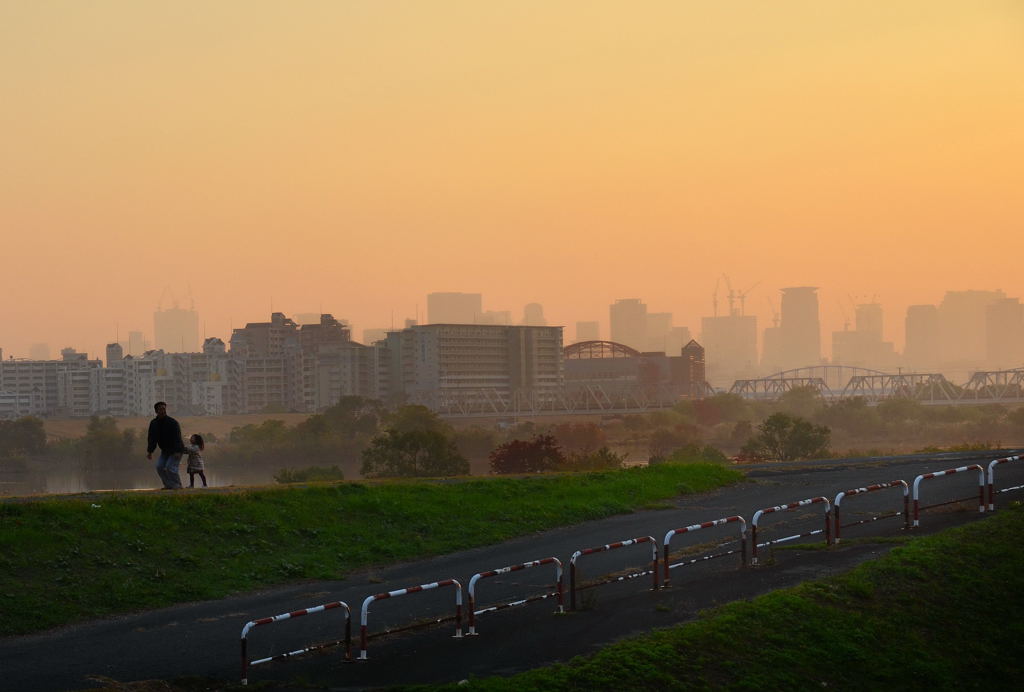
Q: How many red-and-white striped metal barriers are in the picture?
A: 9